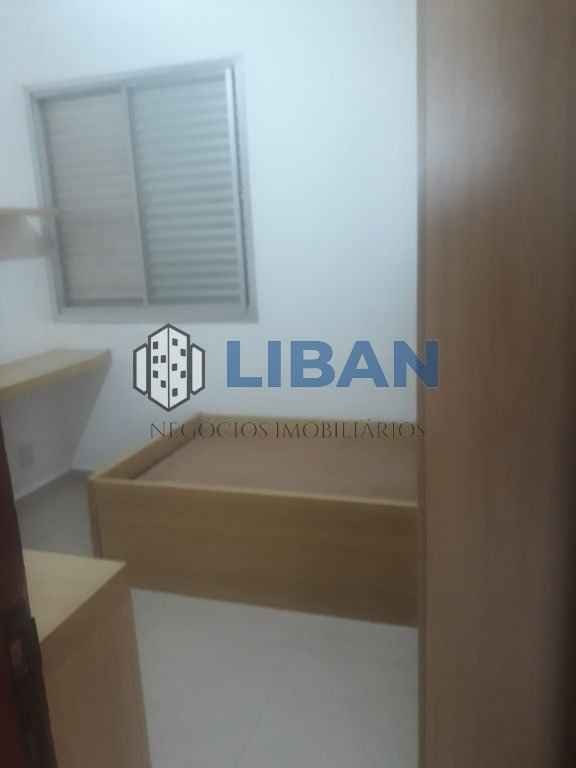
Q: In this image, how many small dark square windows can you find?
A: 10